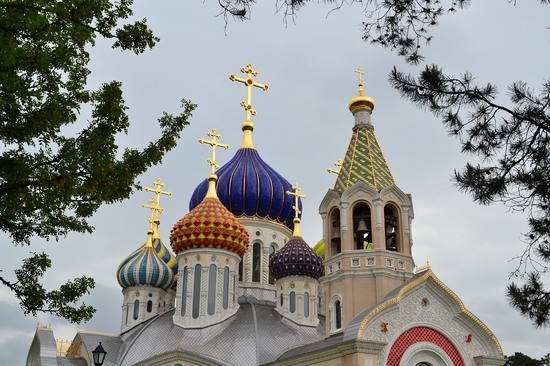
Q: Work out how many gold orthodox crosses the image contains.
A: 7